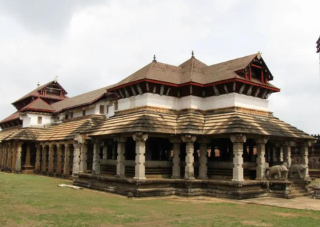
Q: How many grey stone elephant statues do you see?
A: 2